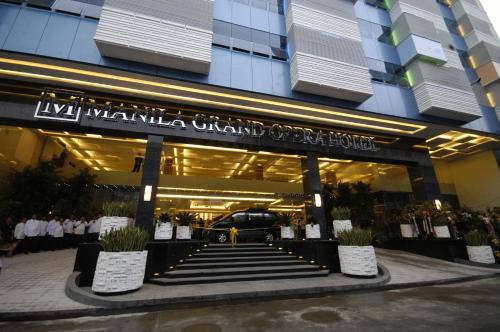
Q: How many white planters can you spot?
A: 11